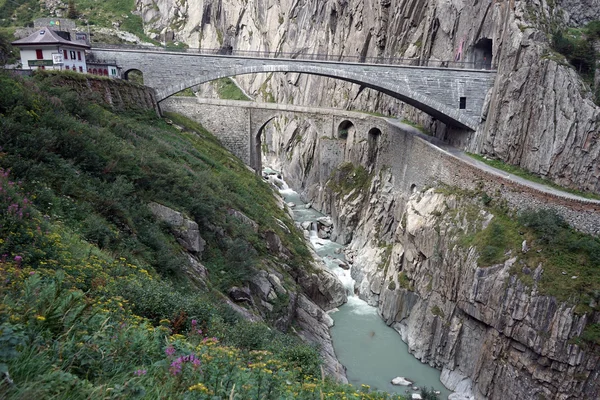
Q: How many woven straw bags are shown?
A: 0